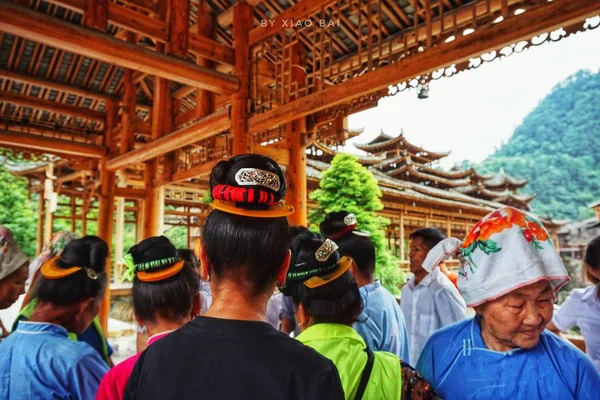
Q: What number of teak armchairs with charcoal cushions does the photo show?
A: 0